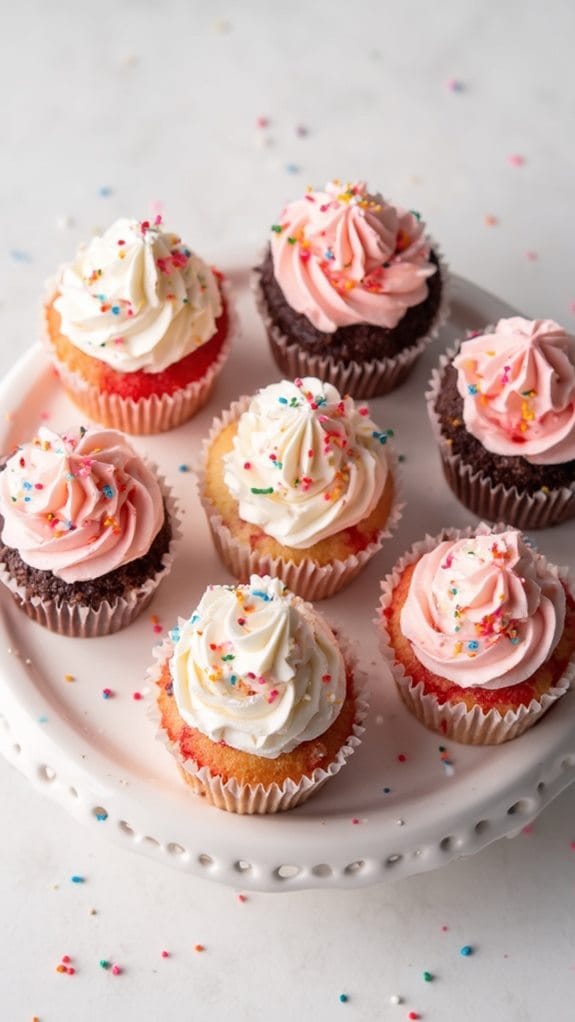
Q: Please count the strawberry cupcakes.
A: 4